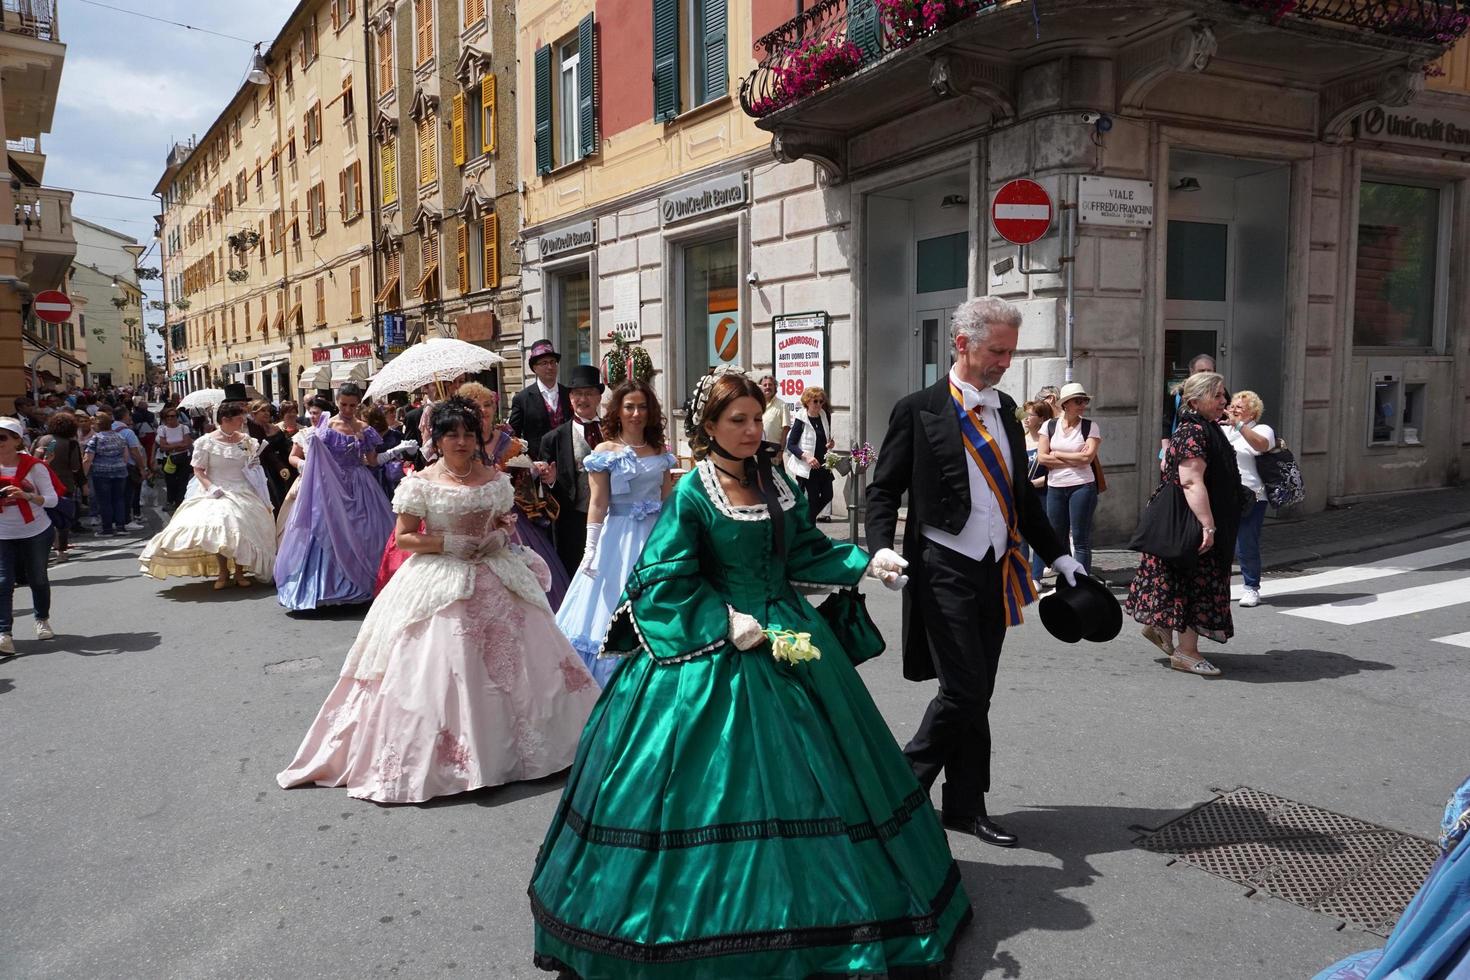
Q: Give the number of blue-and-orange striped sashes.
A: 1